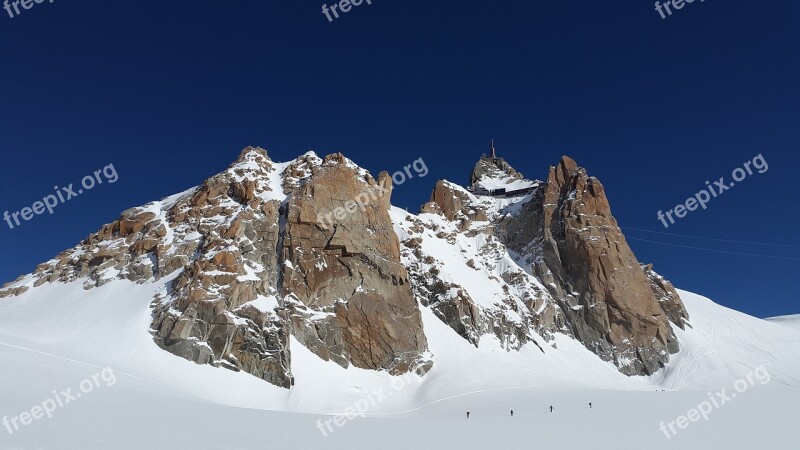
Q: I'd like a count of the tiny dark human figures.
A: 4